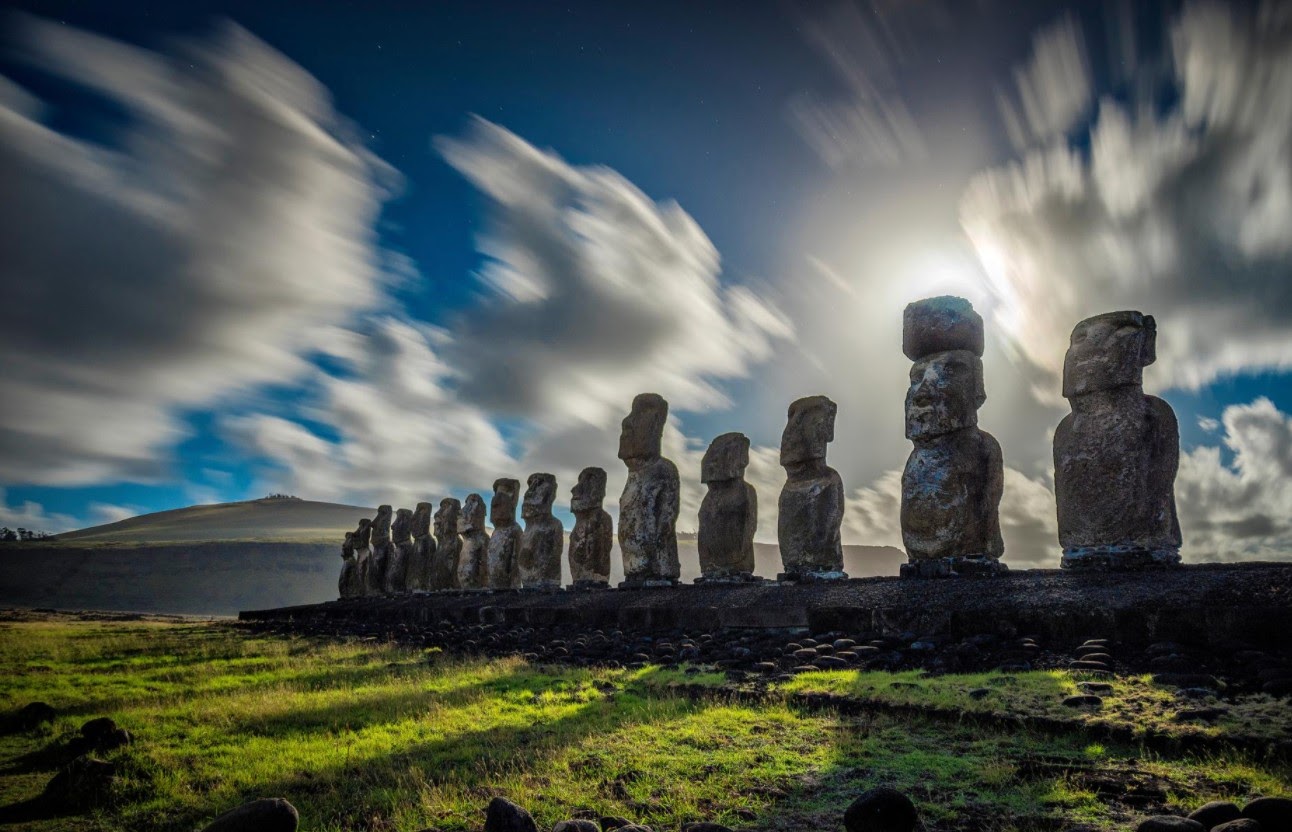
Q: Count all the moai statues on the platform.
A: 15